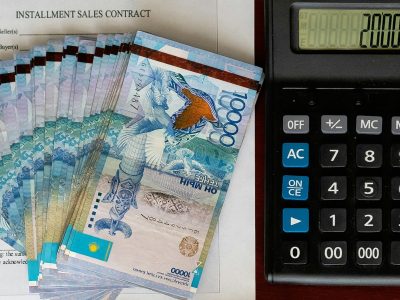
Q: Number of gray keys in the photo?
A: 4